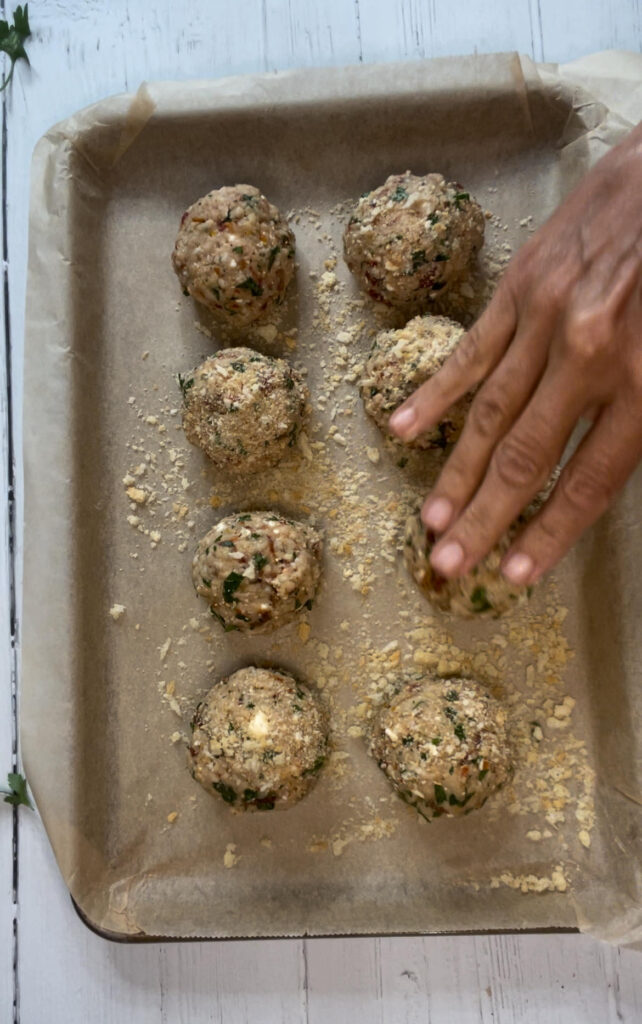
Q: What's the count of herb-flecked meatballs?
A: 8